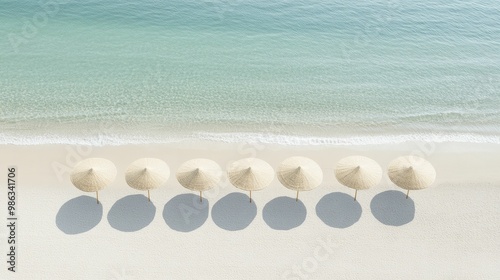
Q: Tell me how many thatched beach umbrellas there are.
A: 7